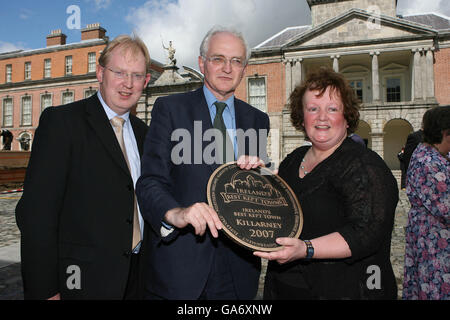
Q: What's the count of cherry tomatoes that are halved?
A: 0